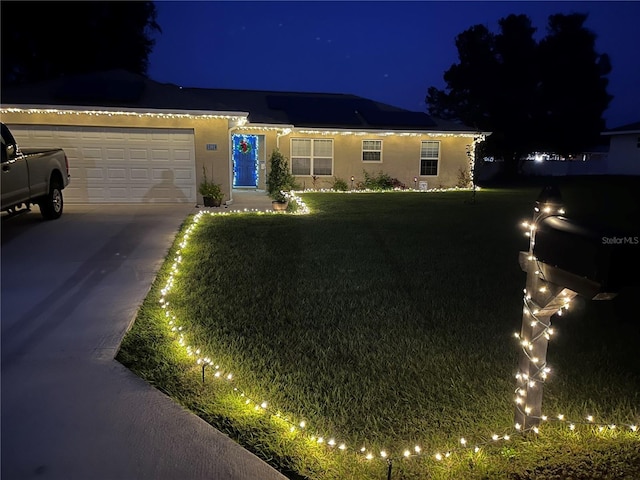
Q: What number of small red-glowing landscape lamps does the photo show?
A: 2